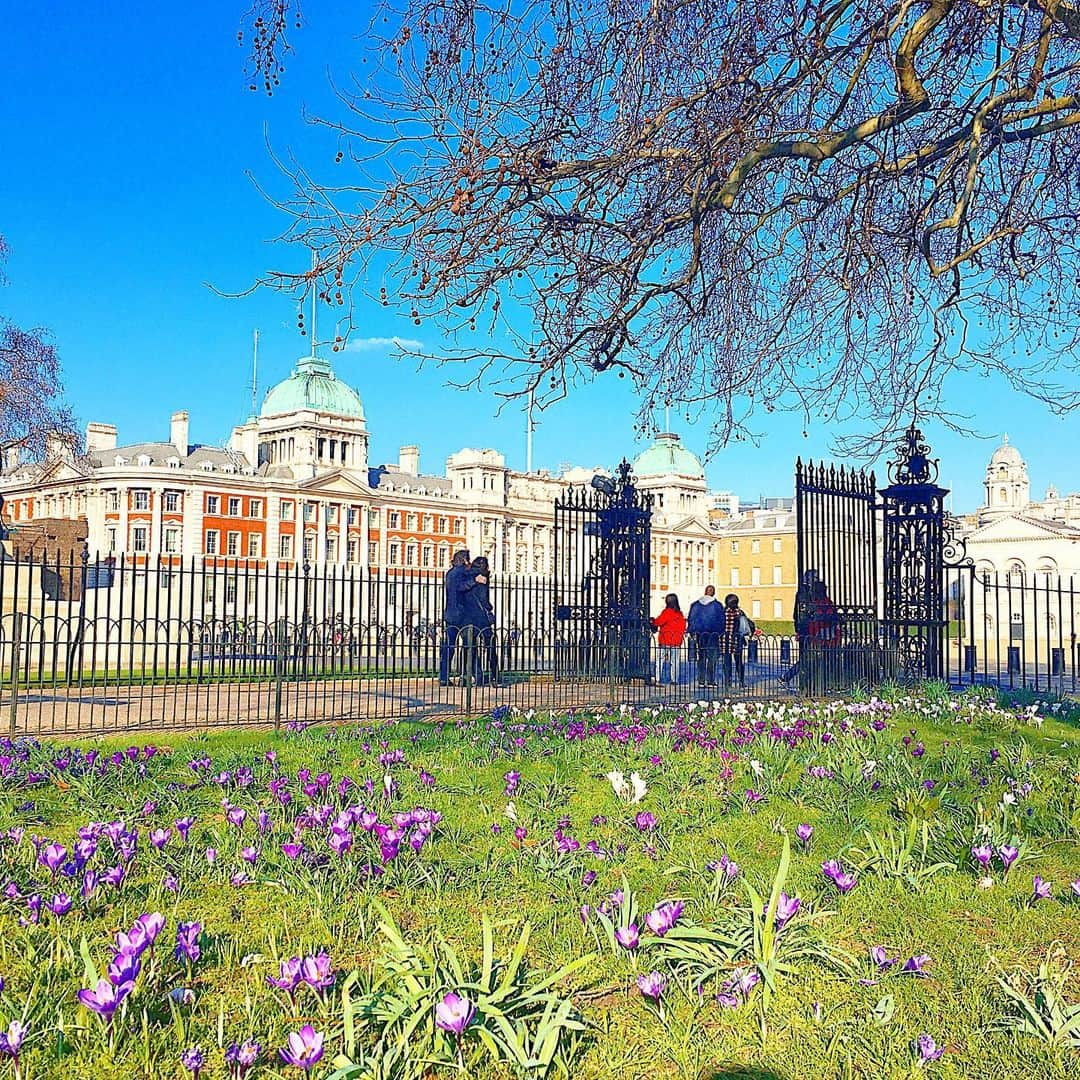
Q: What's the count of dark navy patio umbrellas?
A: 0